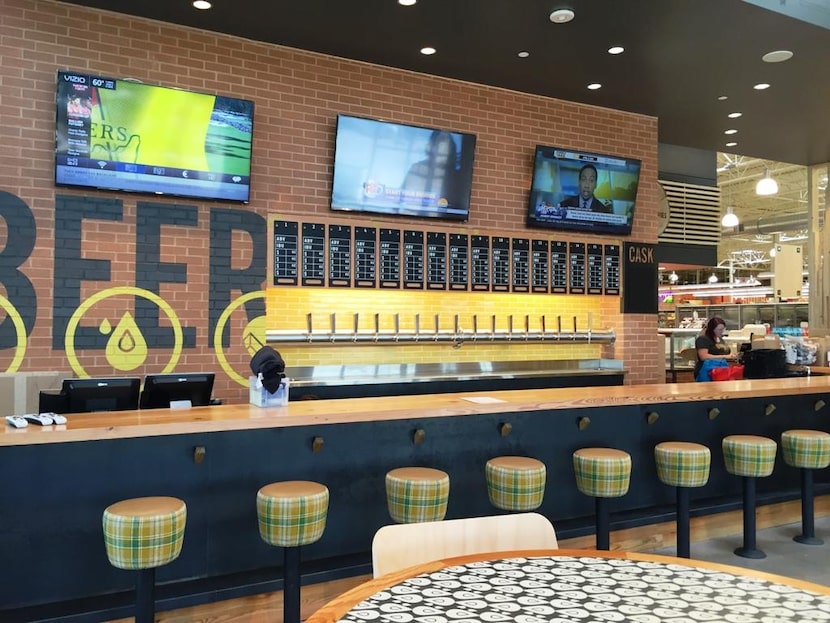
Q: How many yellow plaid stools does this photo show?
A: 8